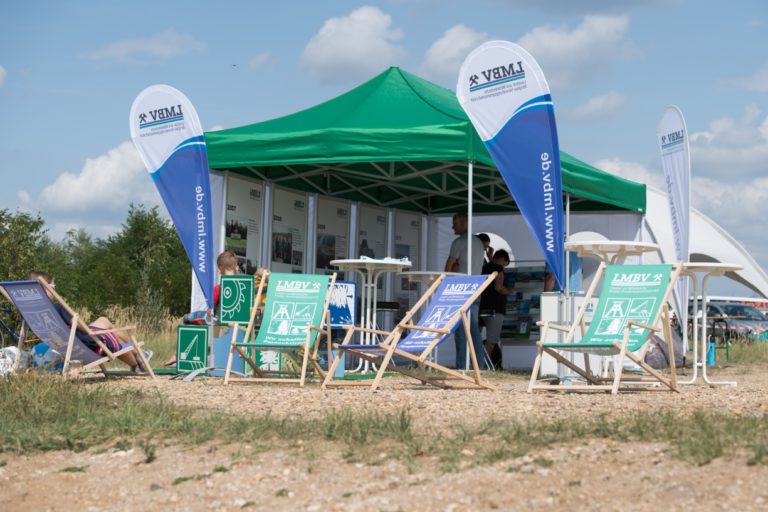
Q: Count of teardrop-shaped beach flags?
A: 3